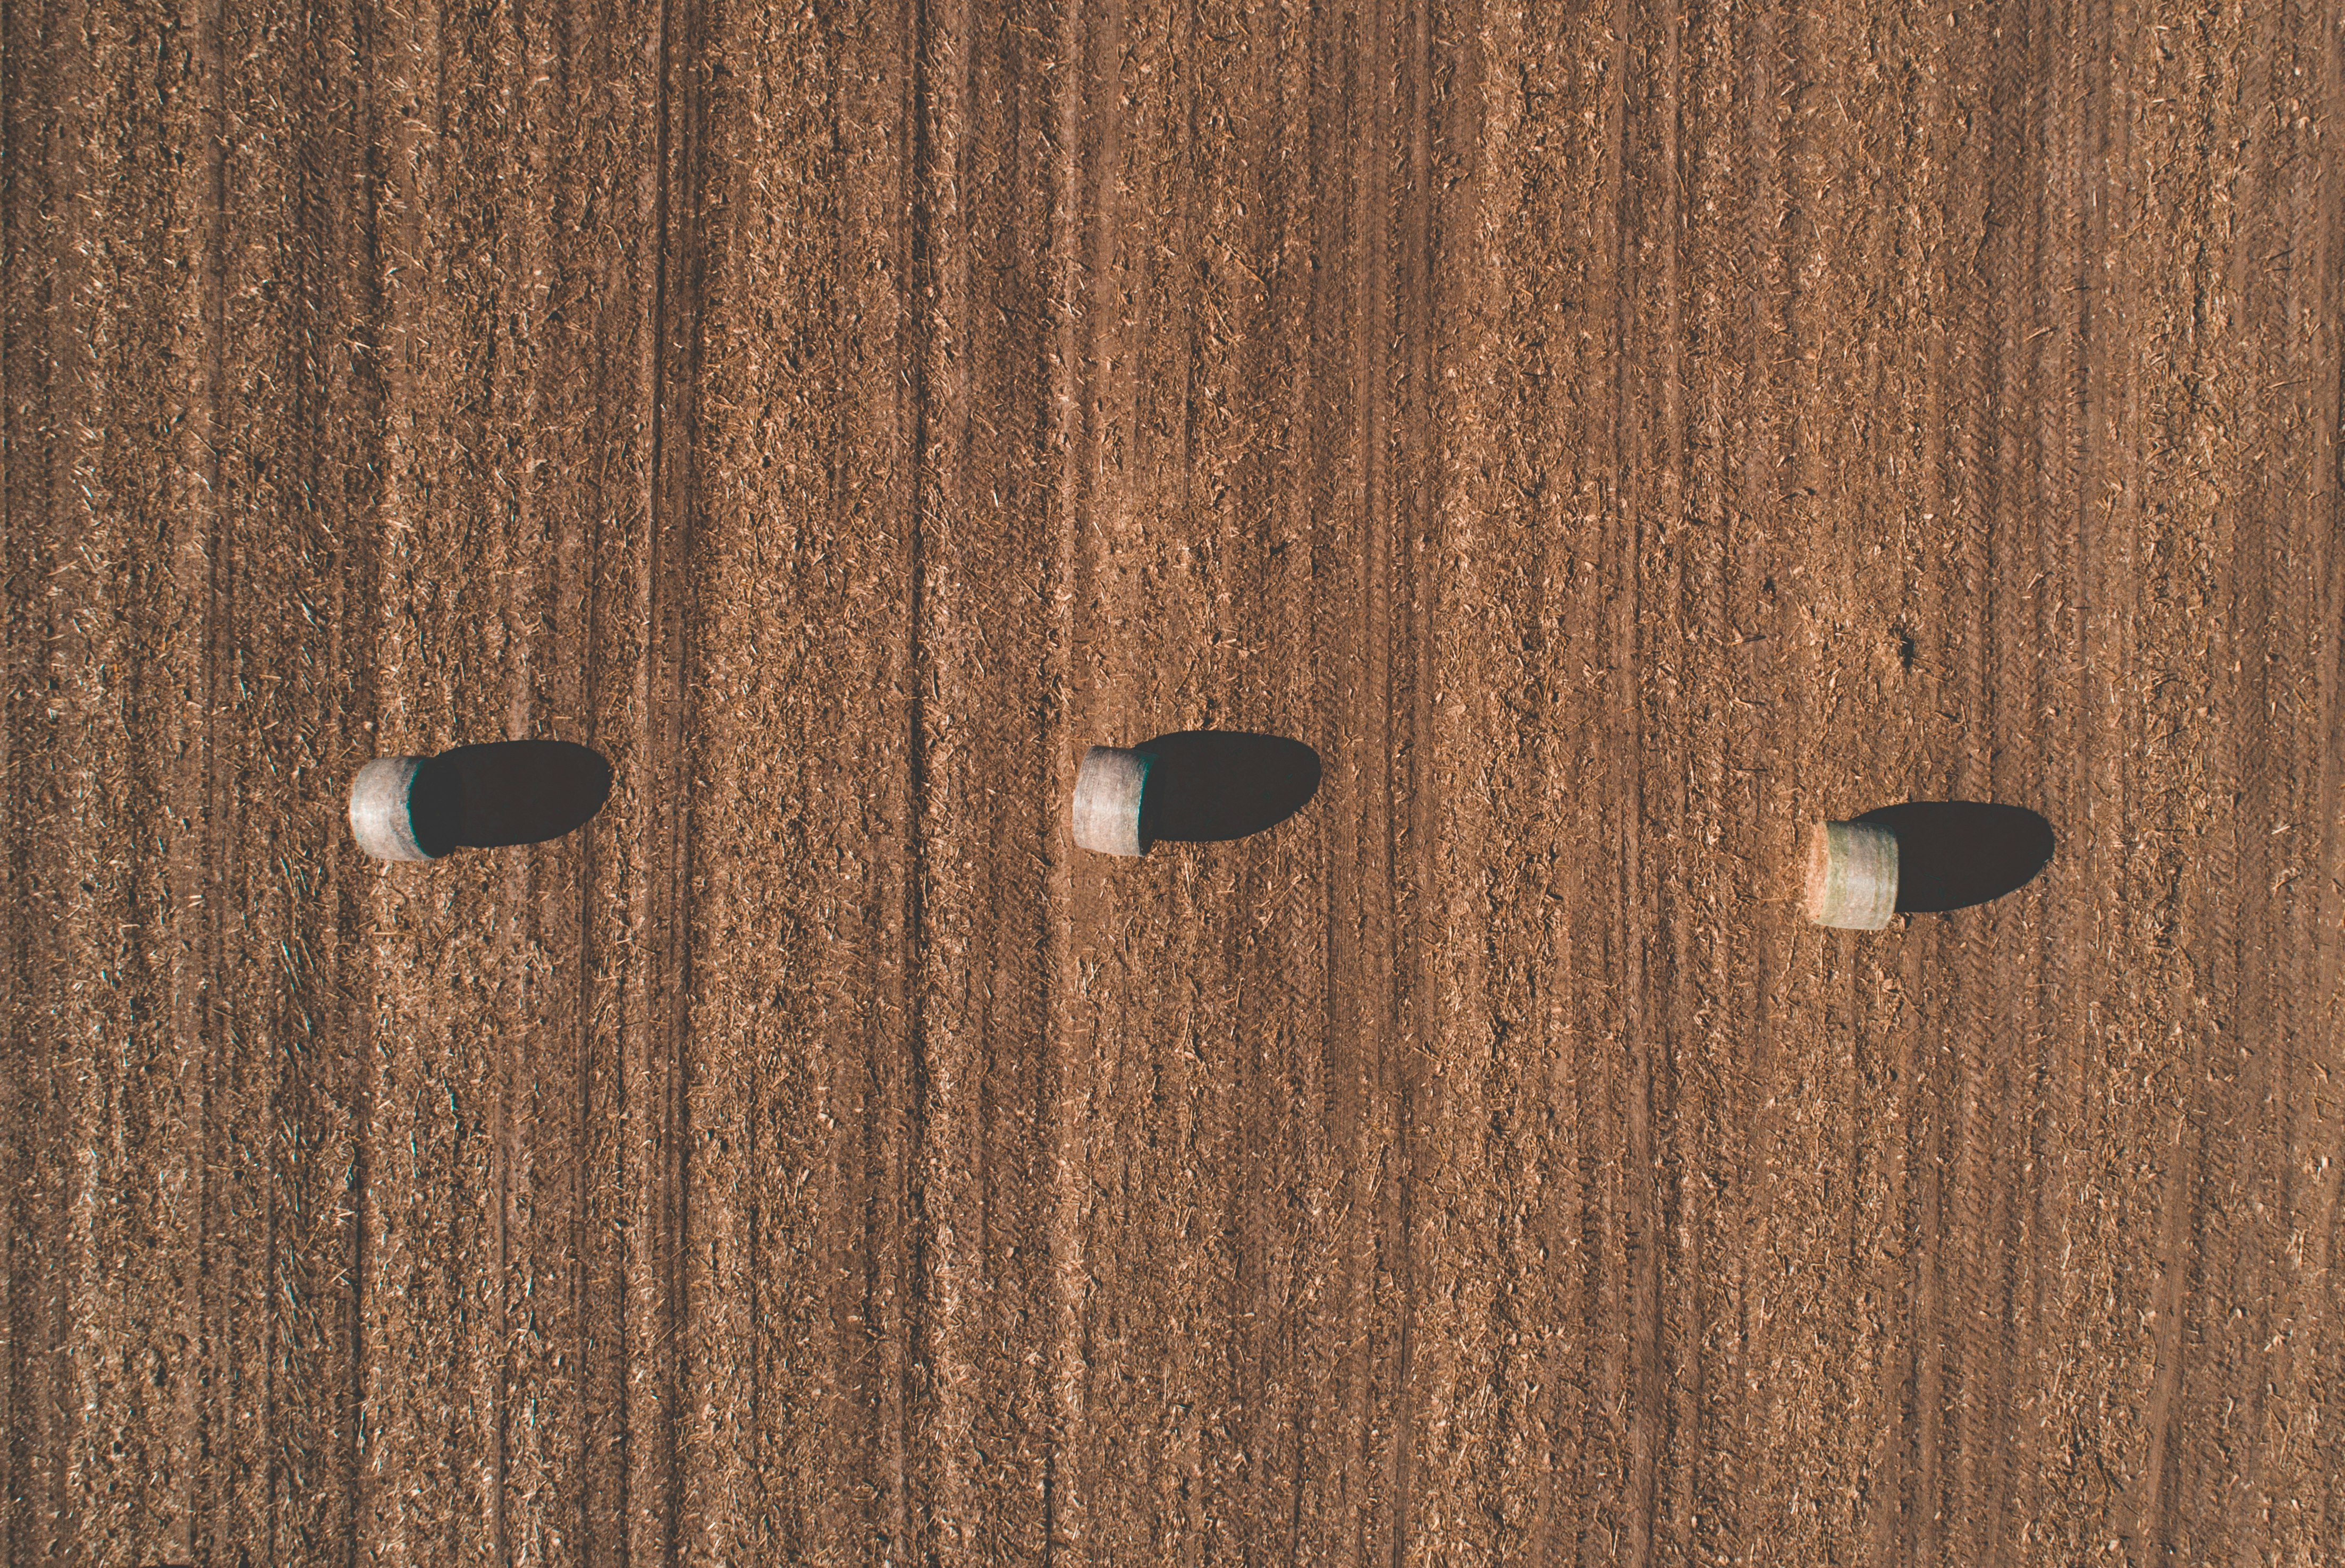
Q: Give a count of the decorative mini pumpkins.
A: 0